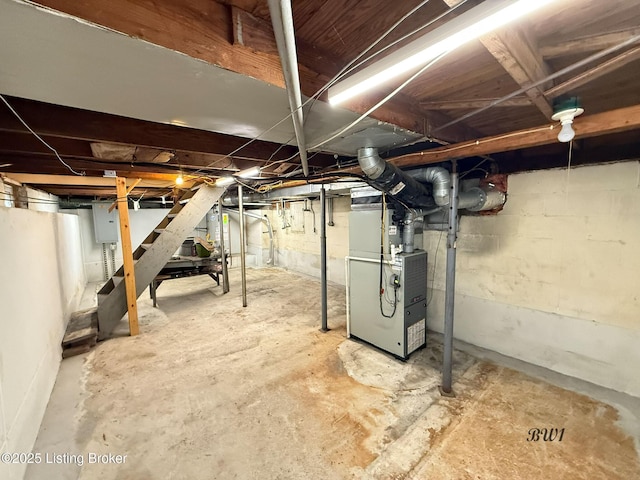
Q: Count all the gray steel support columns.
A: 4